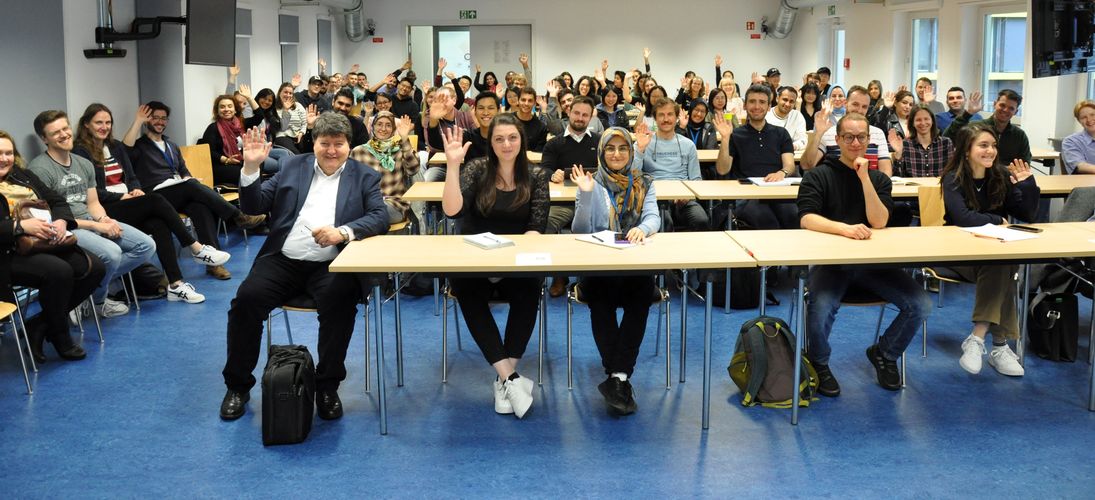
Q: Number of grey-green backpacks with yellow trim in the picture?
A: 1